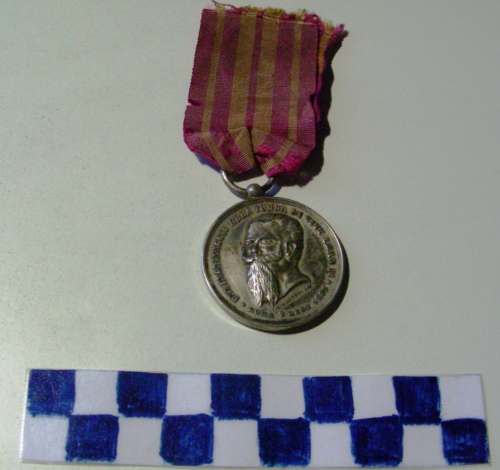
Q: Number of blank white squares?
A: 10